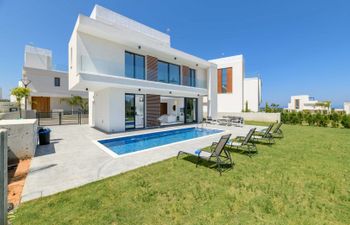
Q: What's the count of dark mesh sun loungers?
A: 4